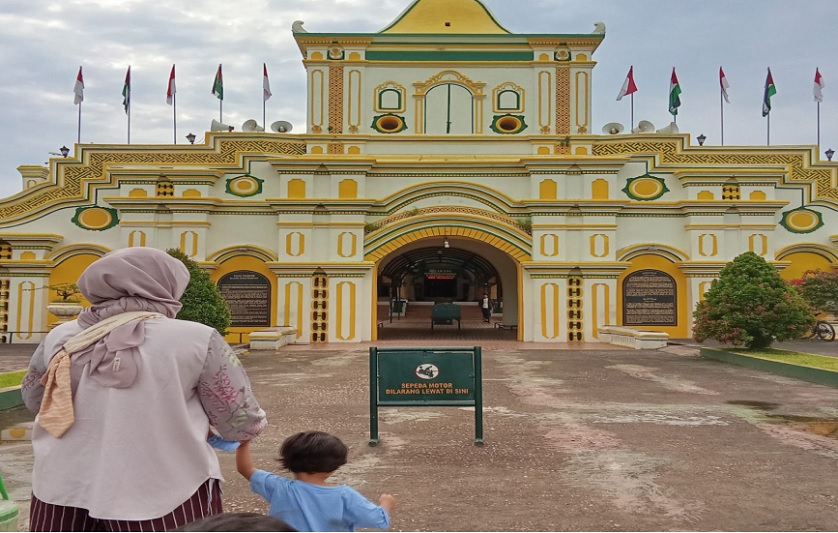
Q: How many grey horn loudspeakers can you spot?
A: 6